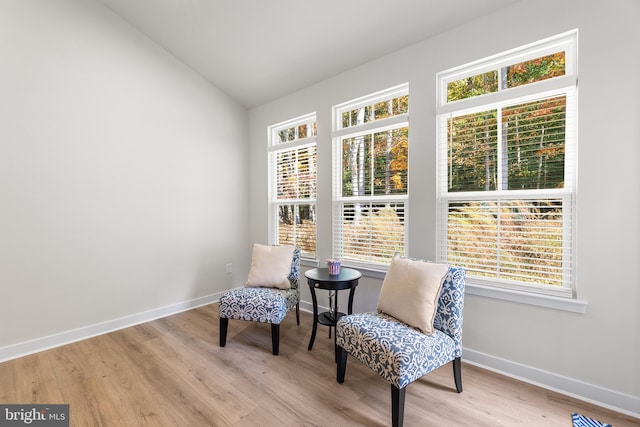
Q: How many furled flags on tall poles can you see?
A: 0